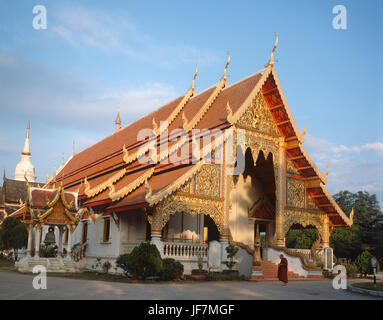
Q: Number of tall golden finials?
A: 3